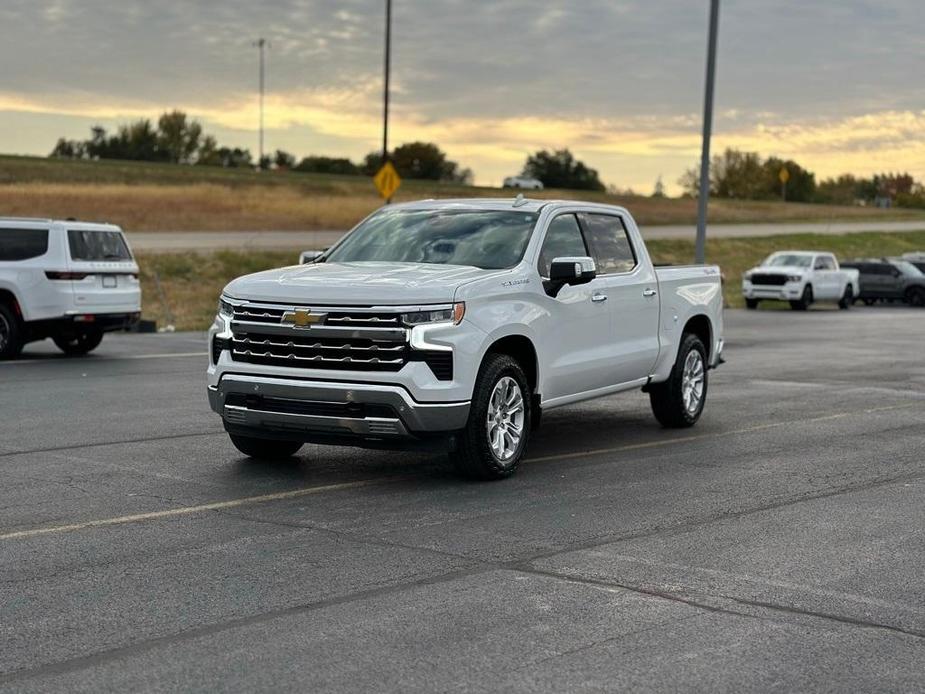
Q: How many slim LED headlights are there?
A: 2